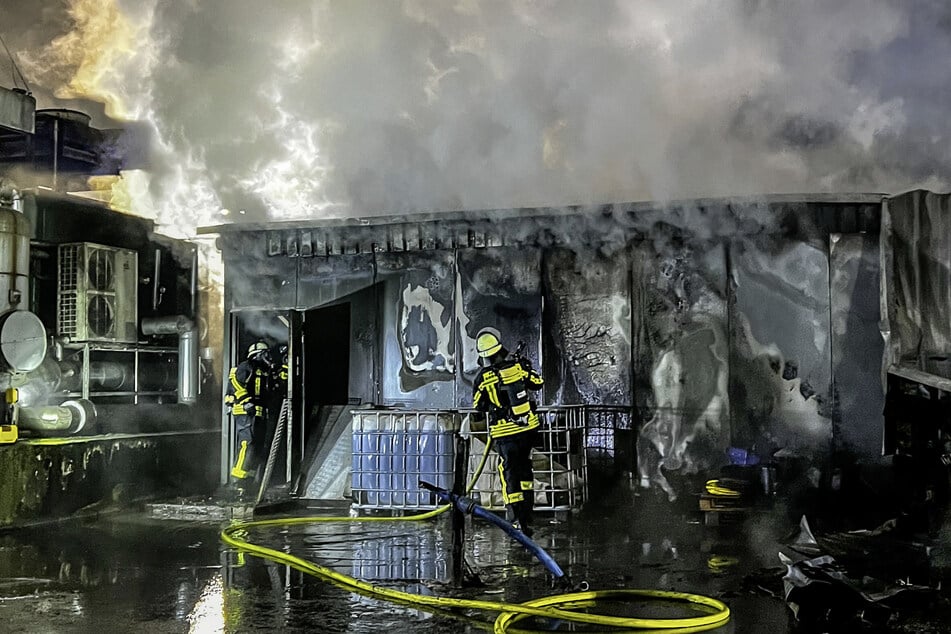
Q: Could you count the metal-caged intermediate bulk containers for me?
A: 2